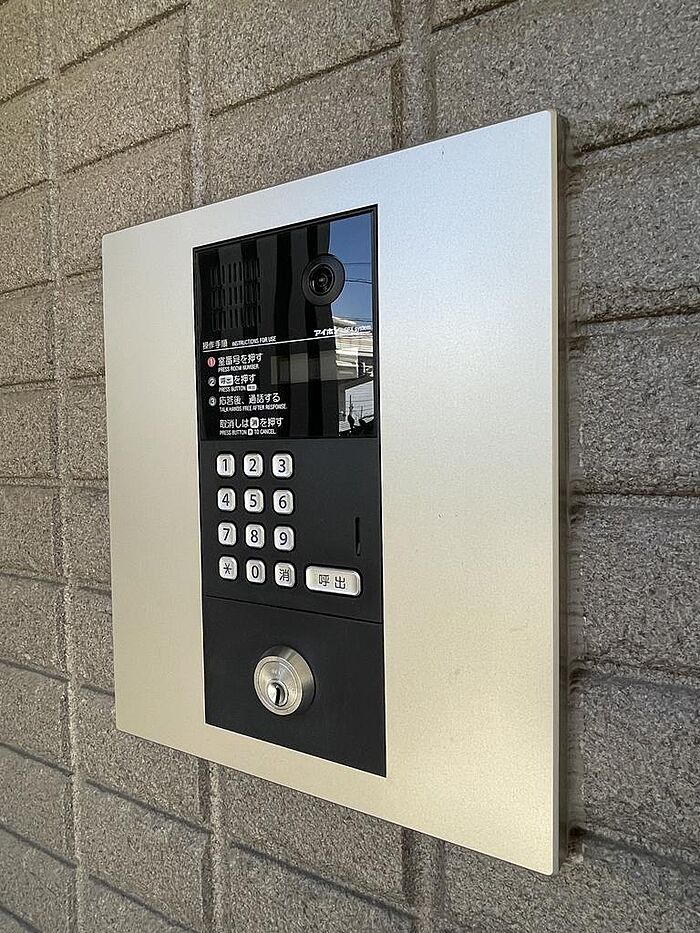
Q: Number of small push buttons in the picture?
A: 12